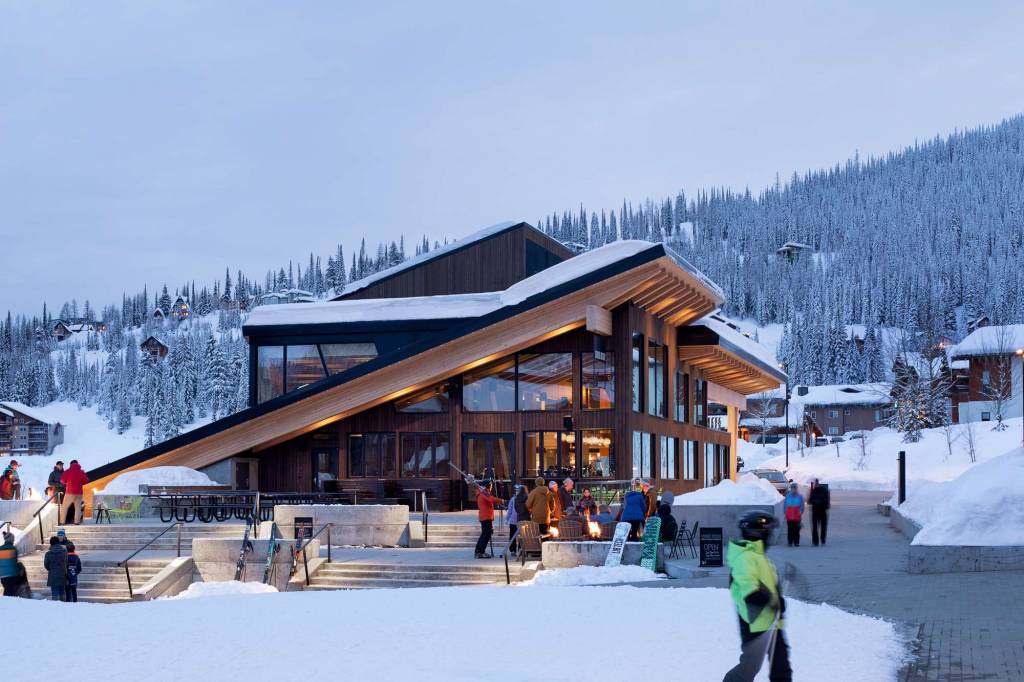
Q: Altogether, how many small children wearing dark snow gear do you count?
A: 2